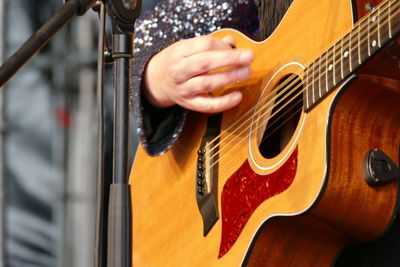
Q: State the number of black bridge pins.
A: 6